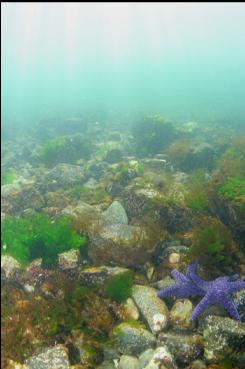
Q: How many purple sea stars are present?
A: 2